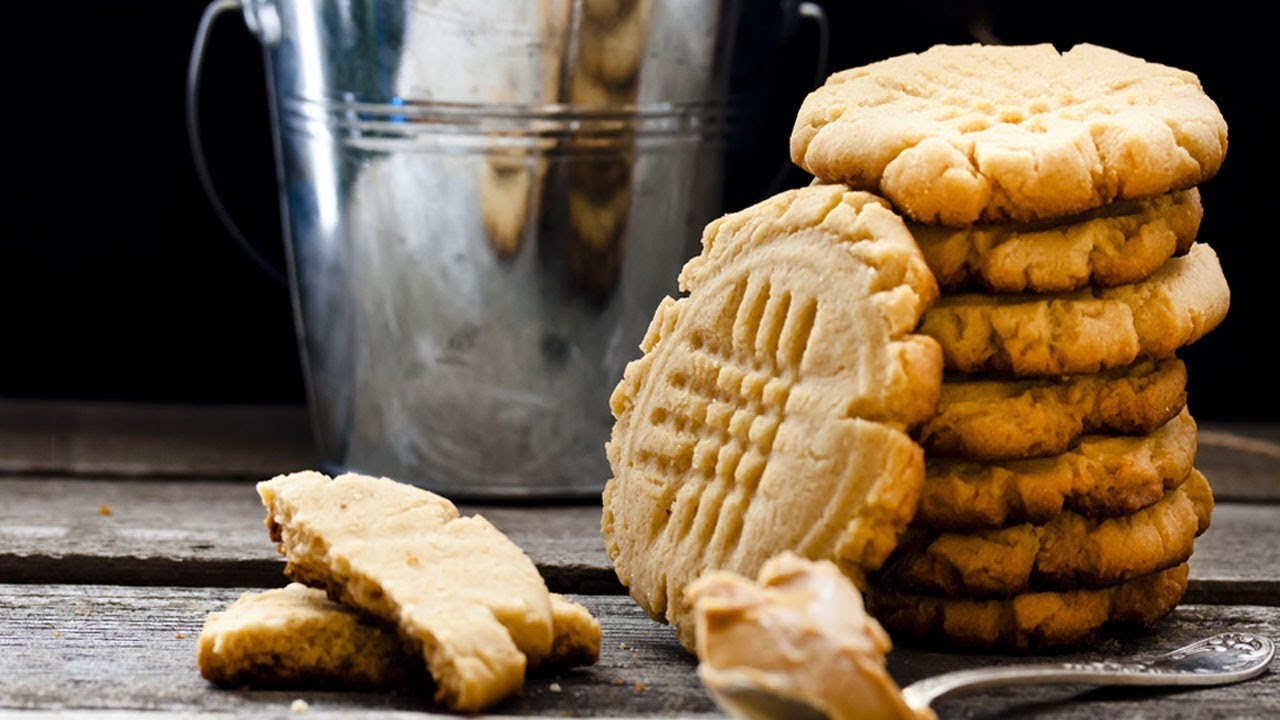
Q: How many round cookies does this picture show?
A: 8